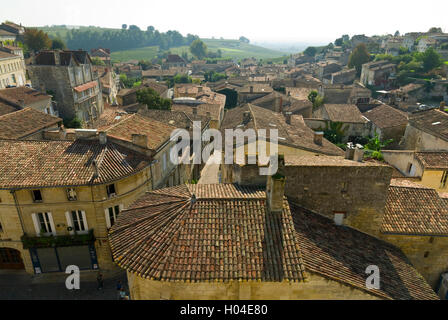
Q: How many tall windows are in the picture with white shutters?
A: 3